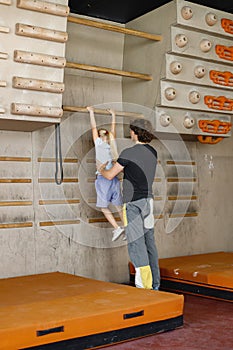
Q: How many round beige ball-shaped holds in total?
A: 10